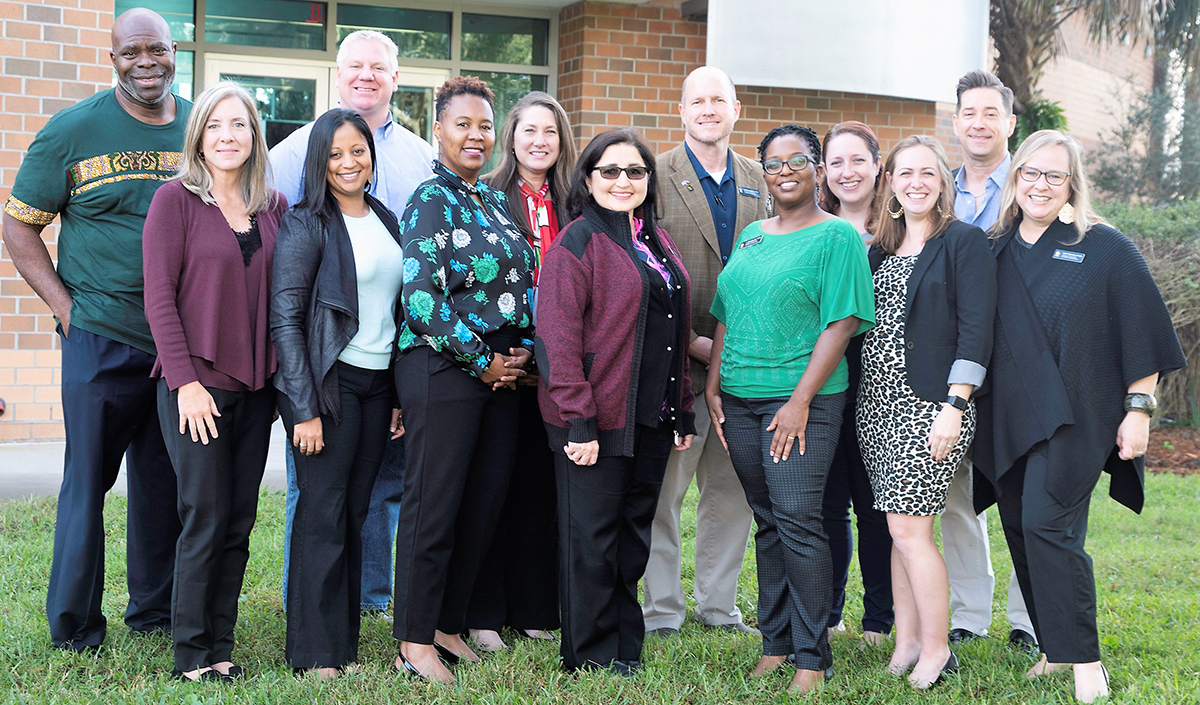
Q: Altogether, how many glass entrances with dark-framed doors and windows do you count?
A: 1